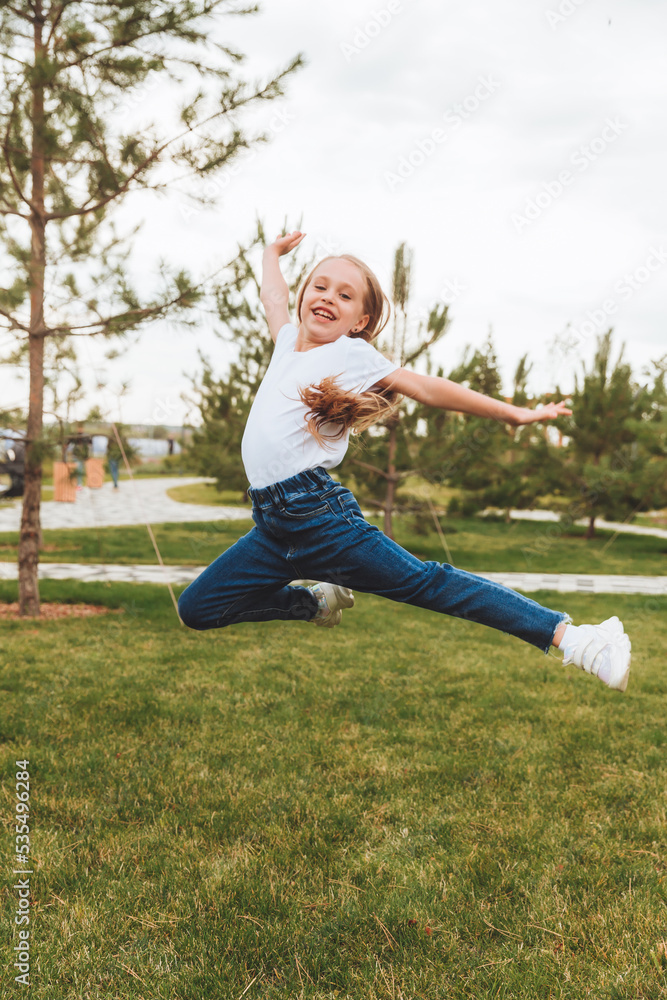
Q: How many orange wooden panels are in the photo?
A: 2